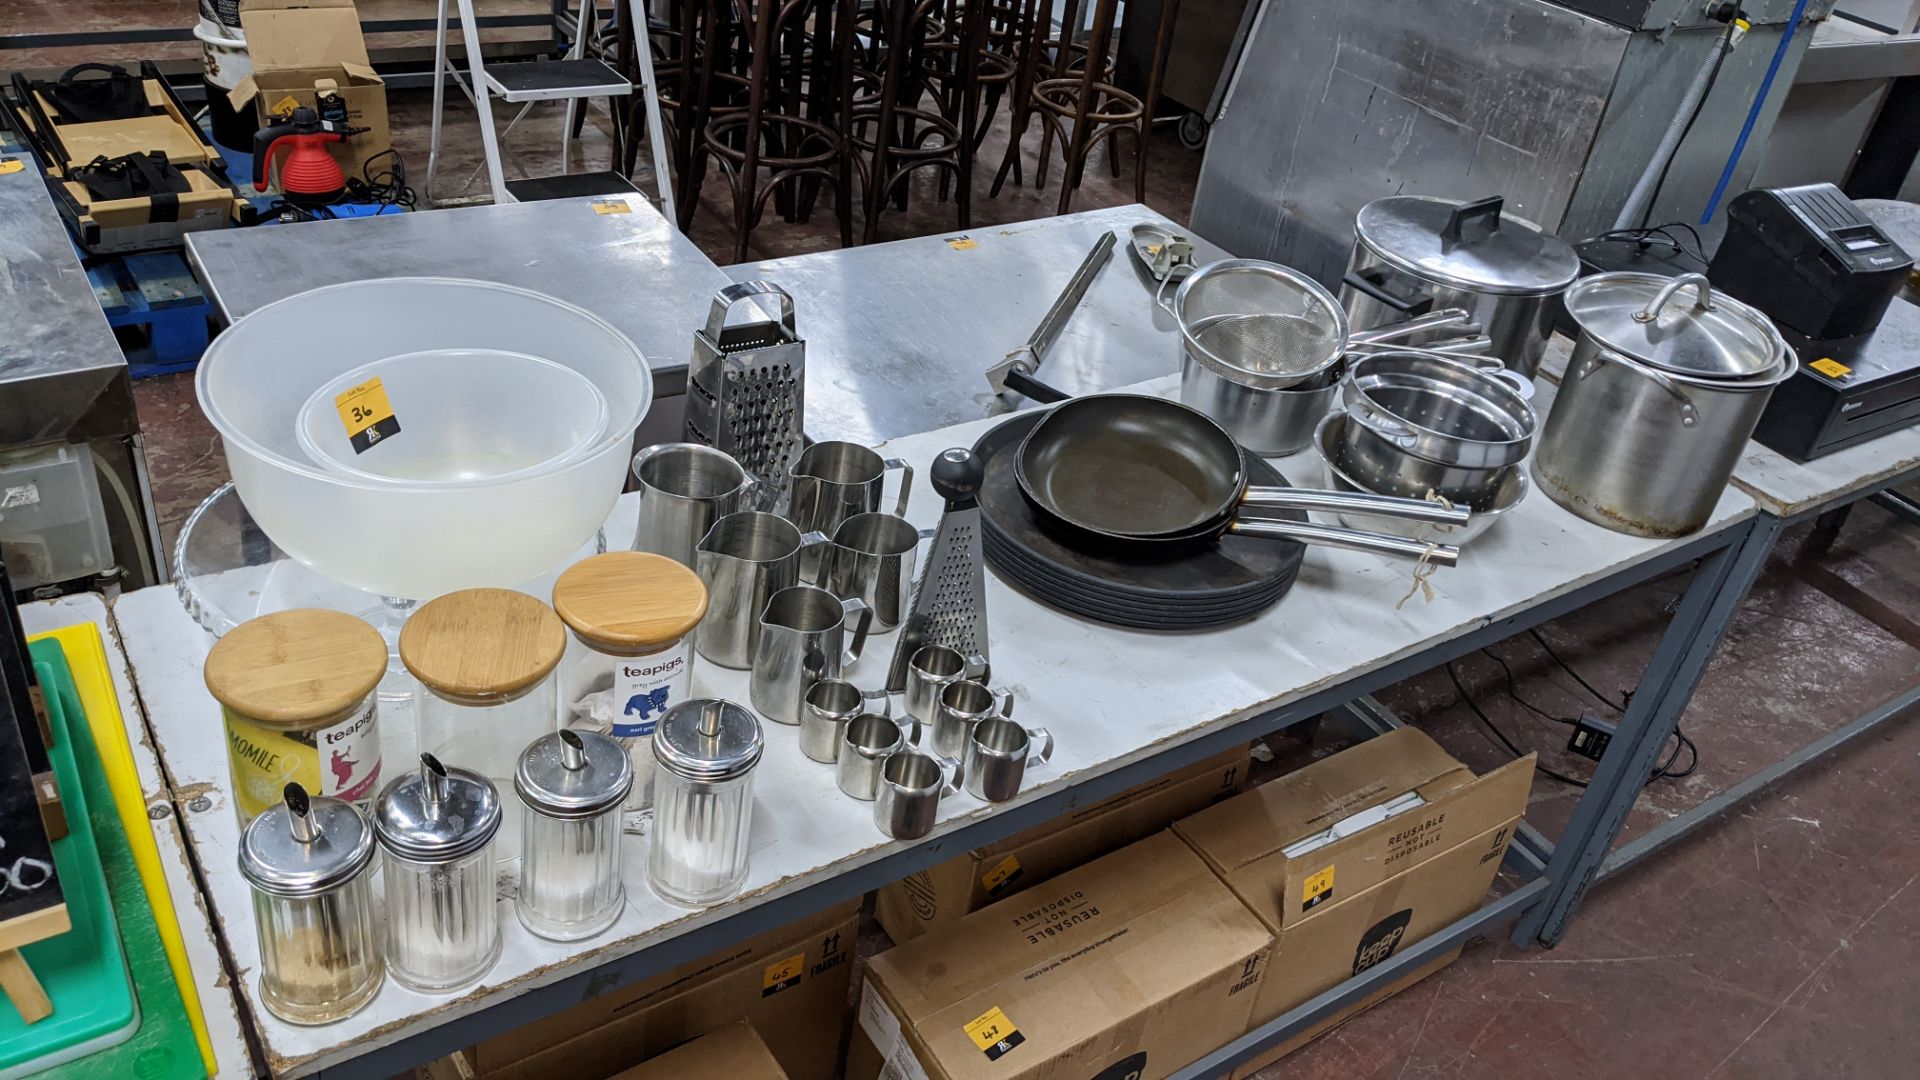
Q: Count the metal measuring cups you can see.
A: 11